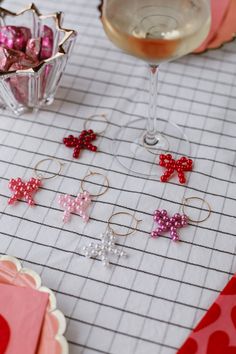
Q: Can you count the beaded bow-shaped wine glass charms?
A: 6